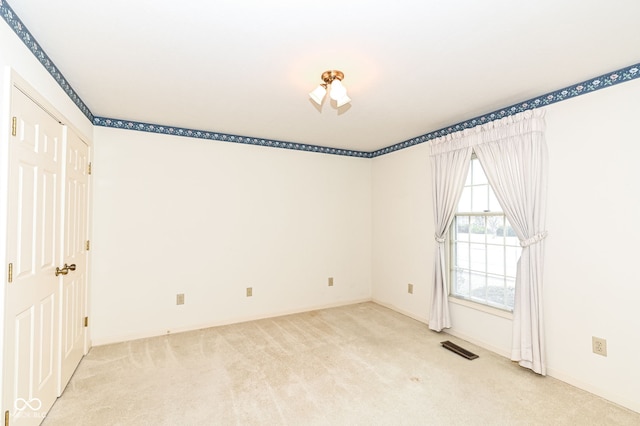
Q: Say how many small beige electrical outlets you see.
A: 5